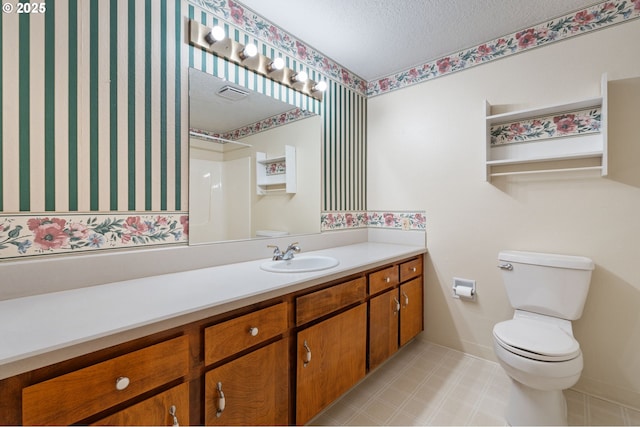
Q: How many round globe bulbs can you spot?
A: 5